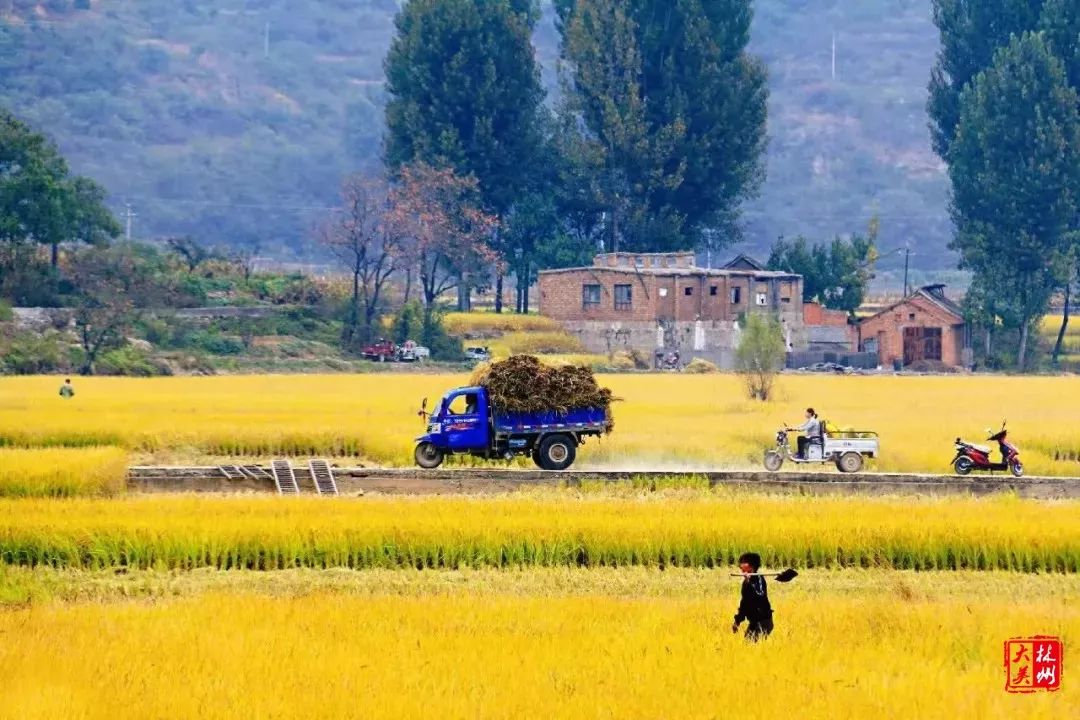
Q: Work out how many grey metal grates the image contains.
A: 4